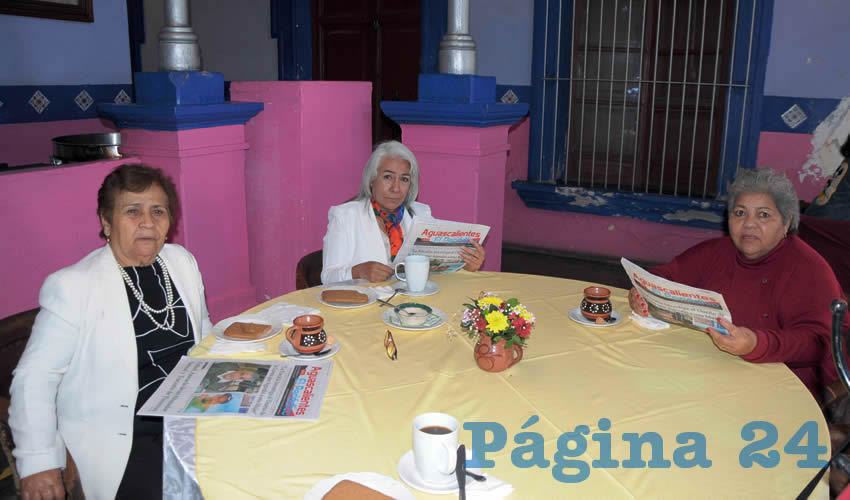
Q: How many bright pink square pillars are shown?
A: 2